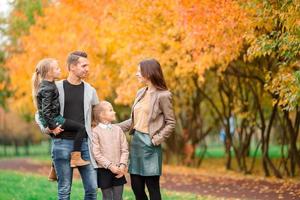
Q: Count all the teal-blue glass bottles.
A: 0